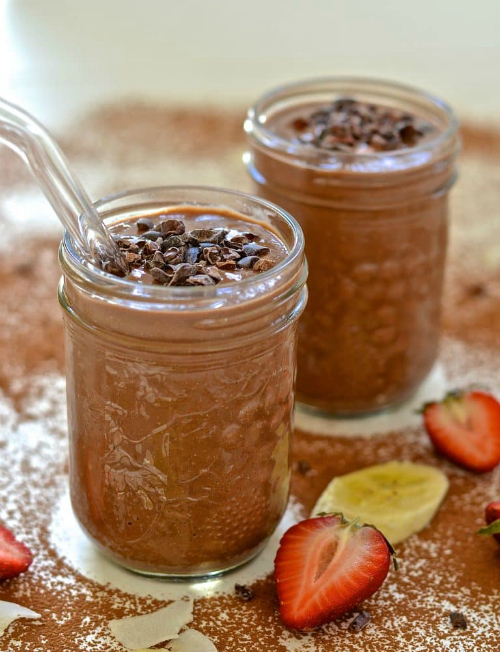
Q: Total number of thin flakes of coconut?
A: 3